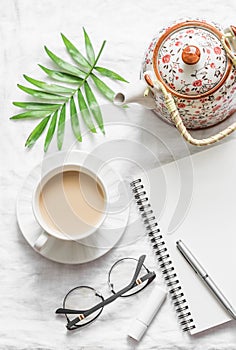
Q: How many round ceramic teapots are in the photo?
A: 1